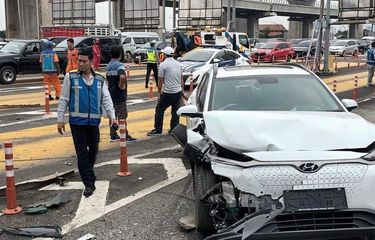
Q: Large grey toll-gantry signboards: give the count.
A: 4